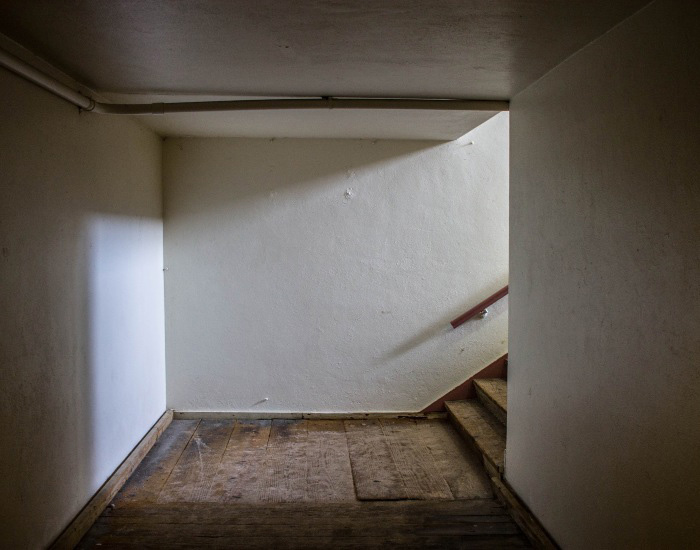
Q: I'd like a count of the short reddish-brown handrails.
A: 1